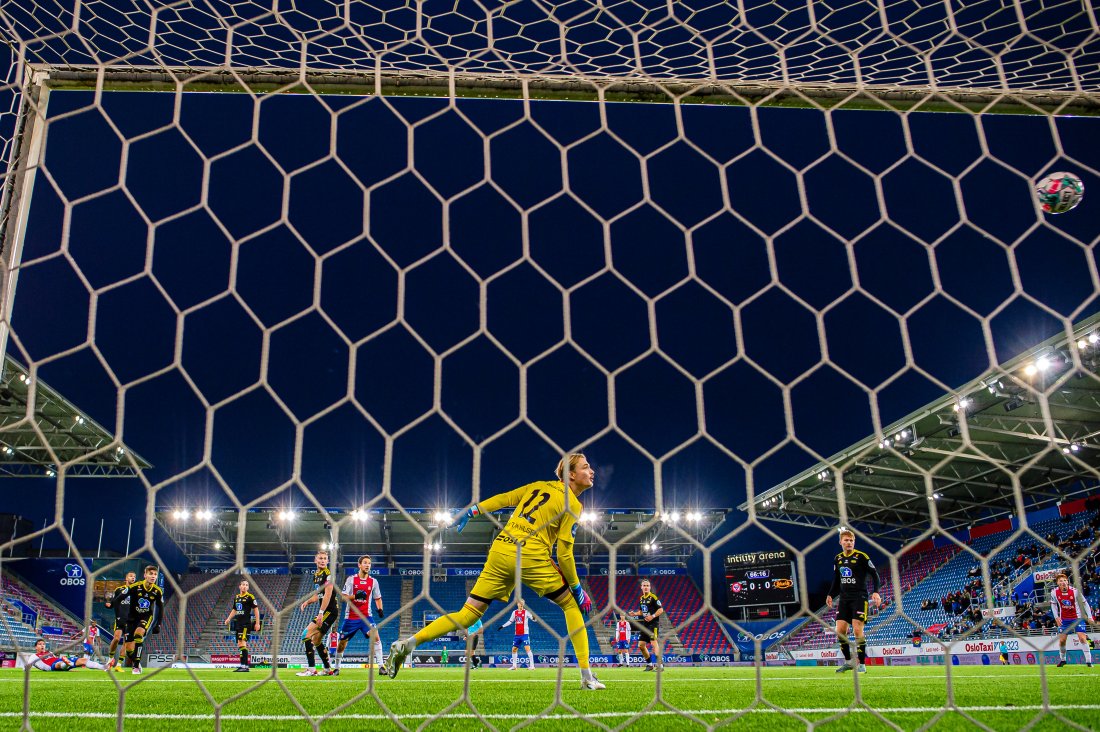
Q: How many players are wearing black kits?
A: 6